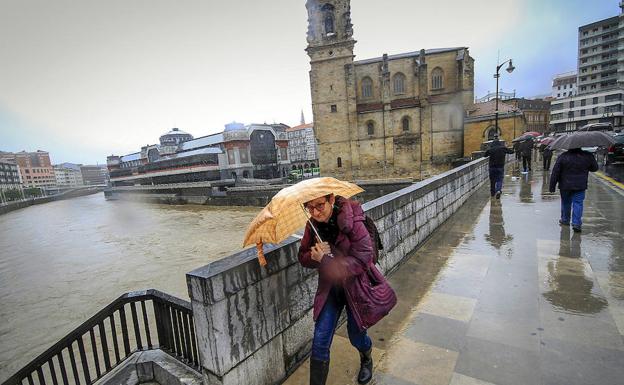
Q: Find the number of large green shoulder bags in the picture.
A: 0